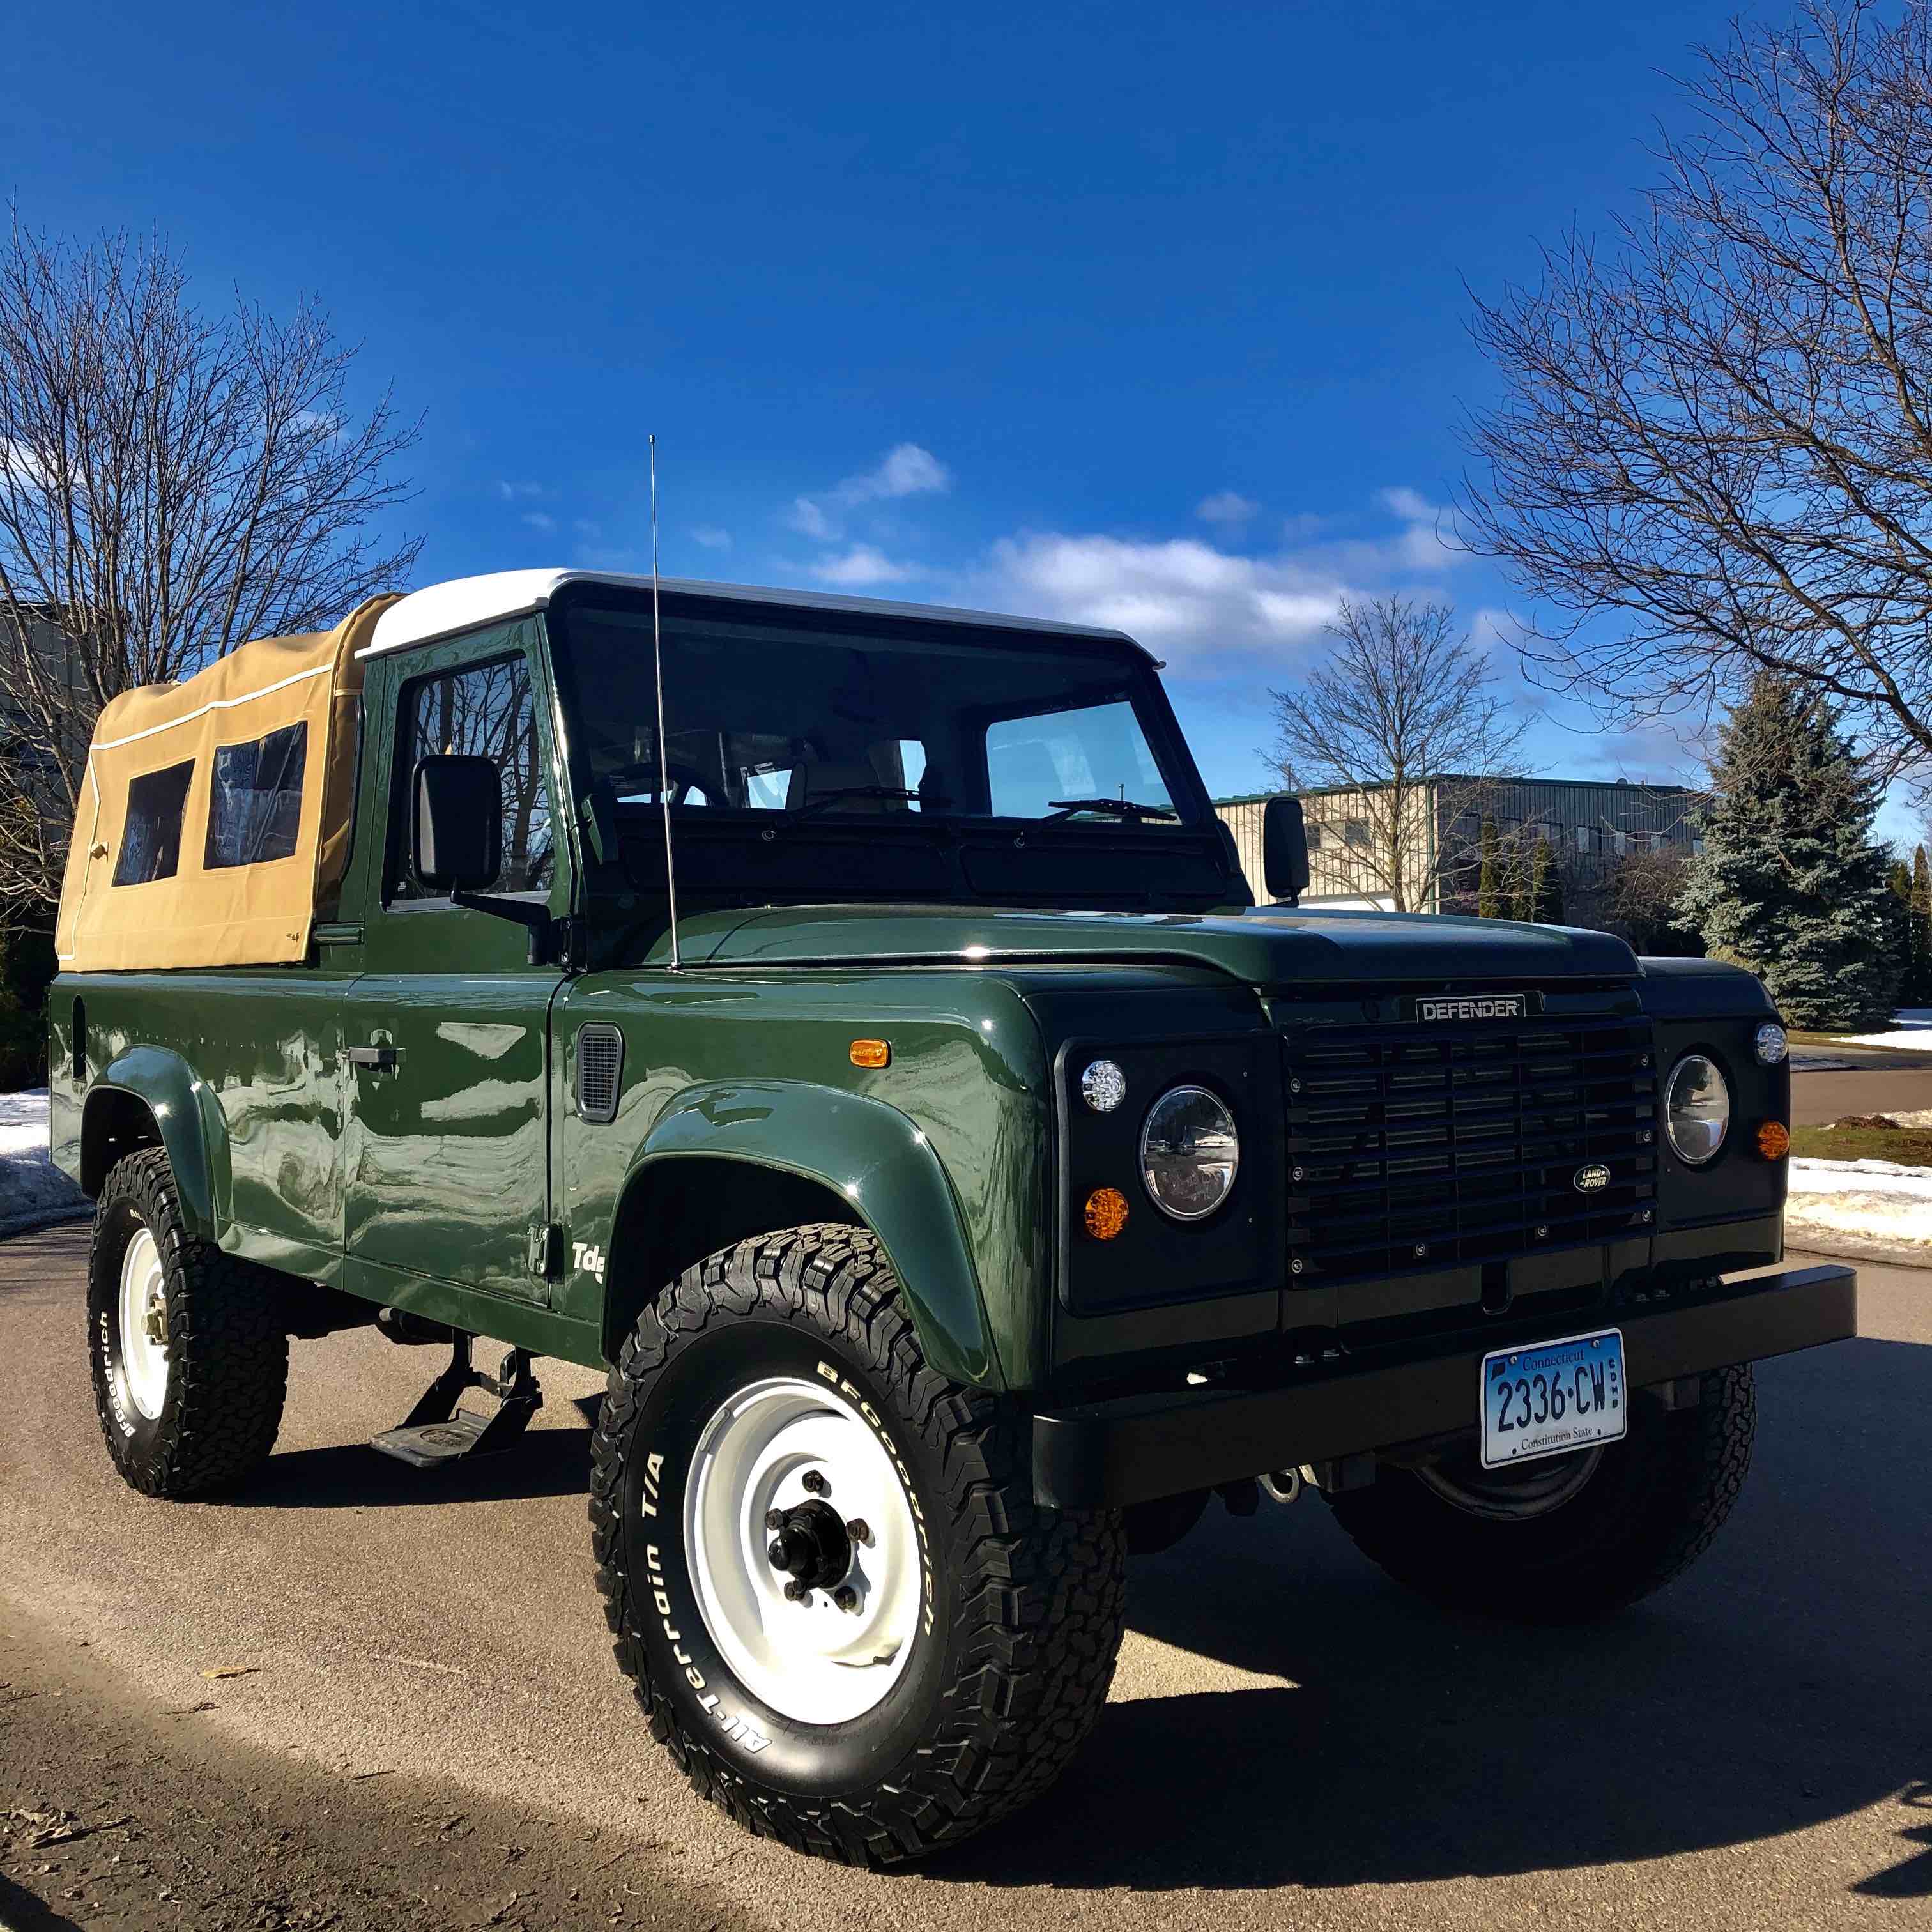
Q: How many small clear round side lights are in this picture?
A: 2